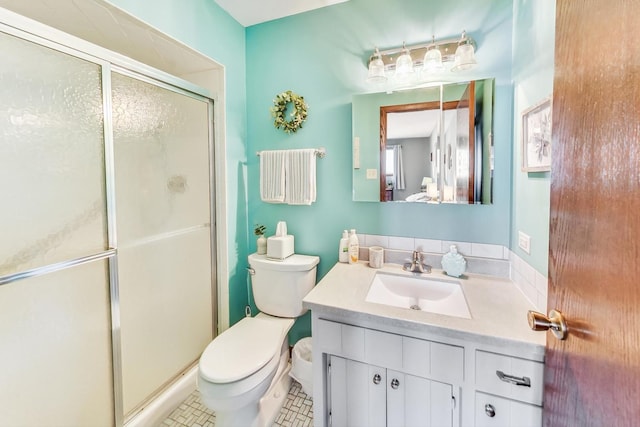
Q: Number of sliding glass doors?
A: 2